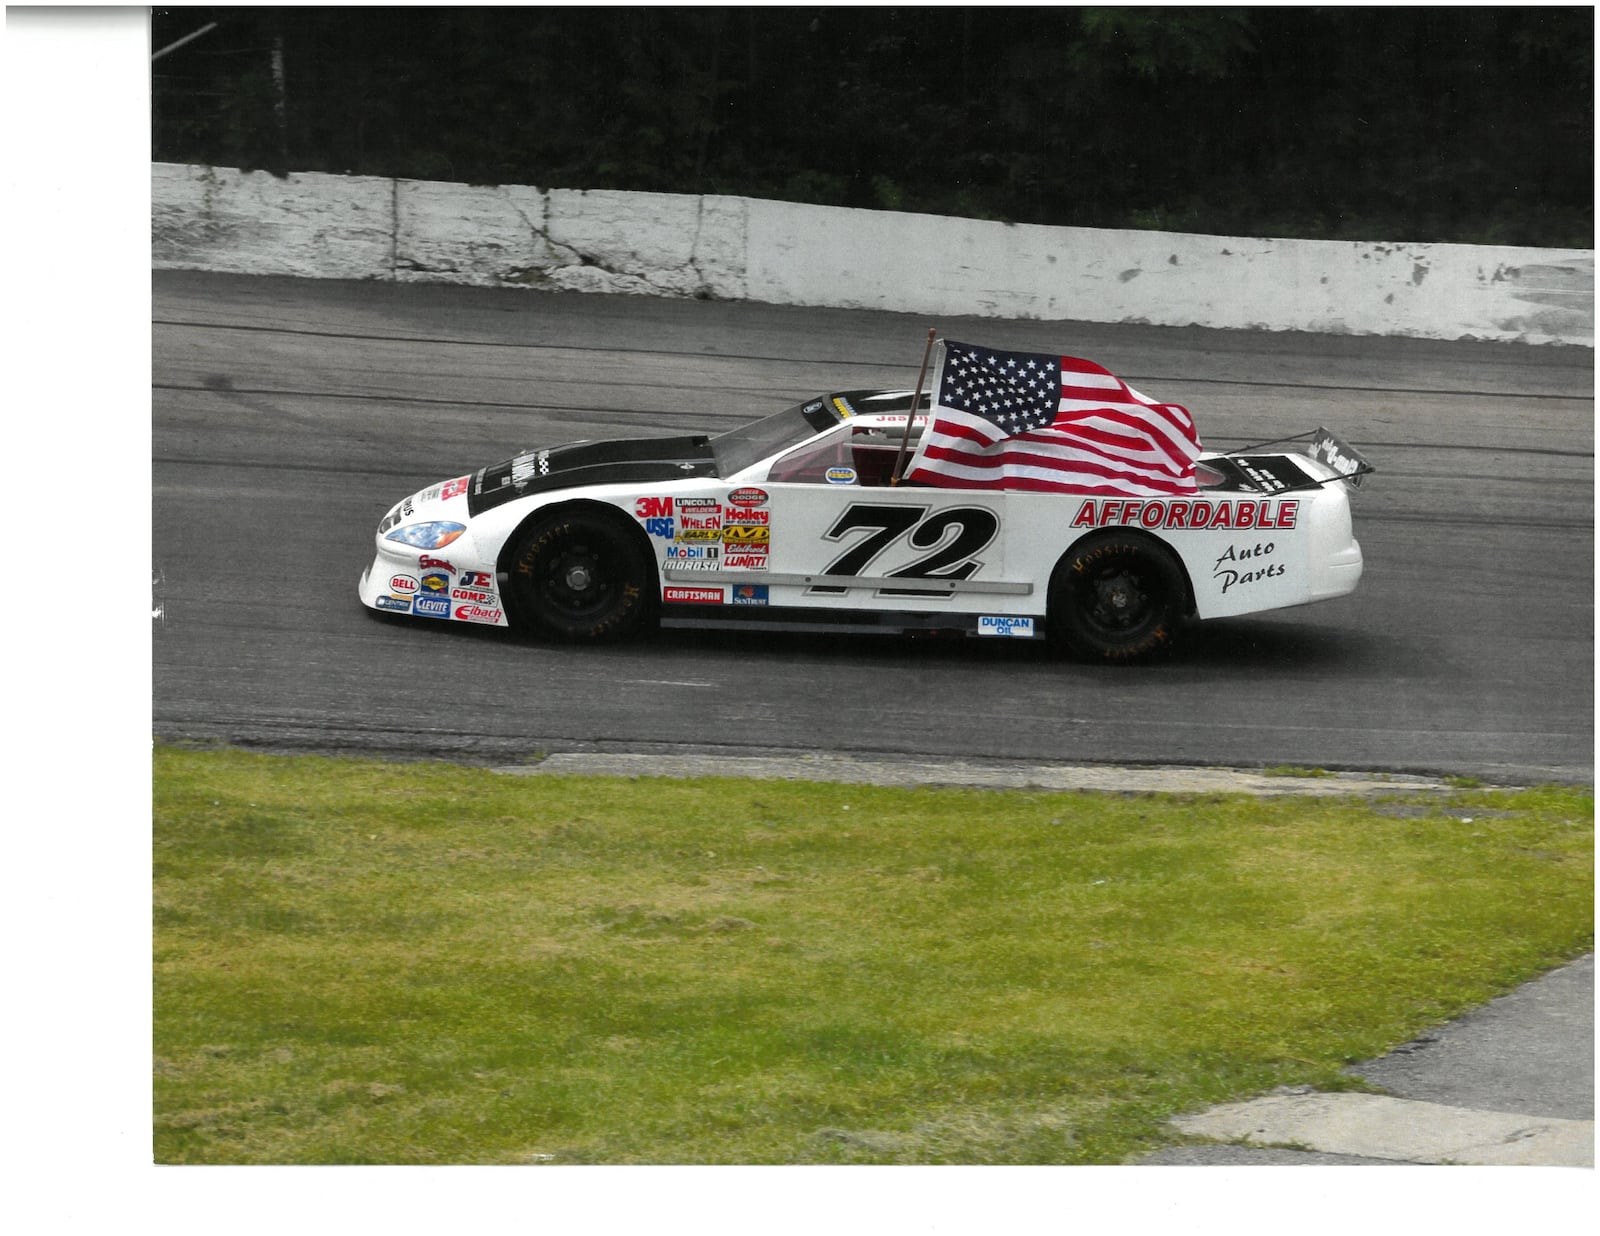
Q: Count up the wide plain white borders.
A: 2